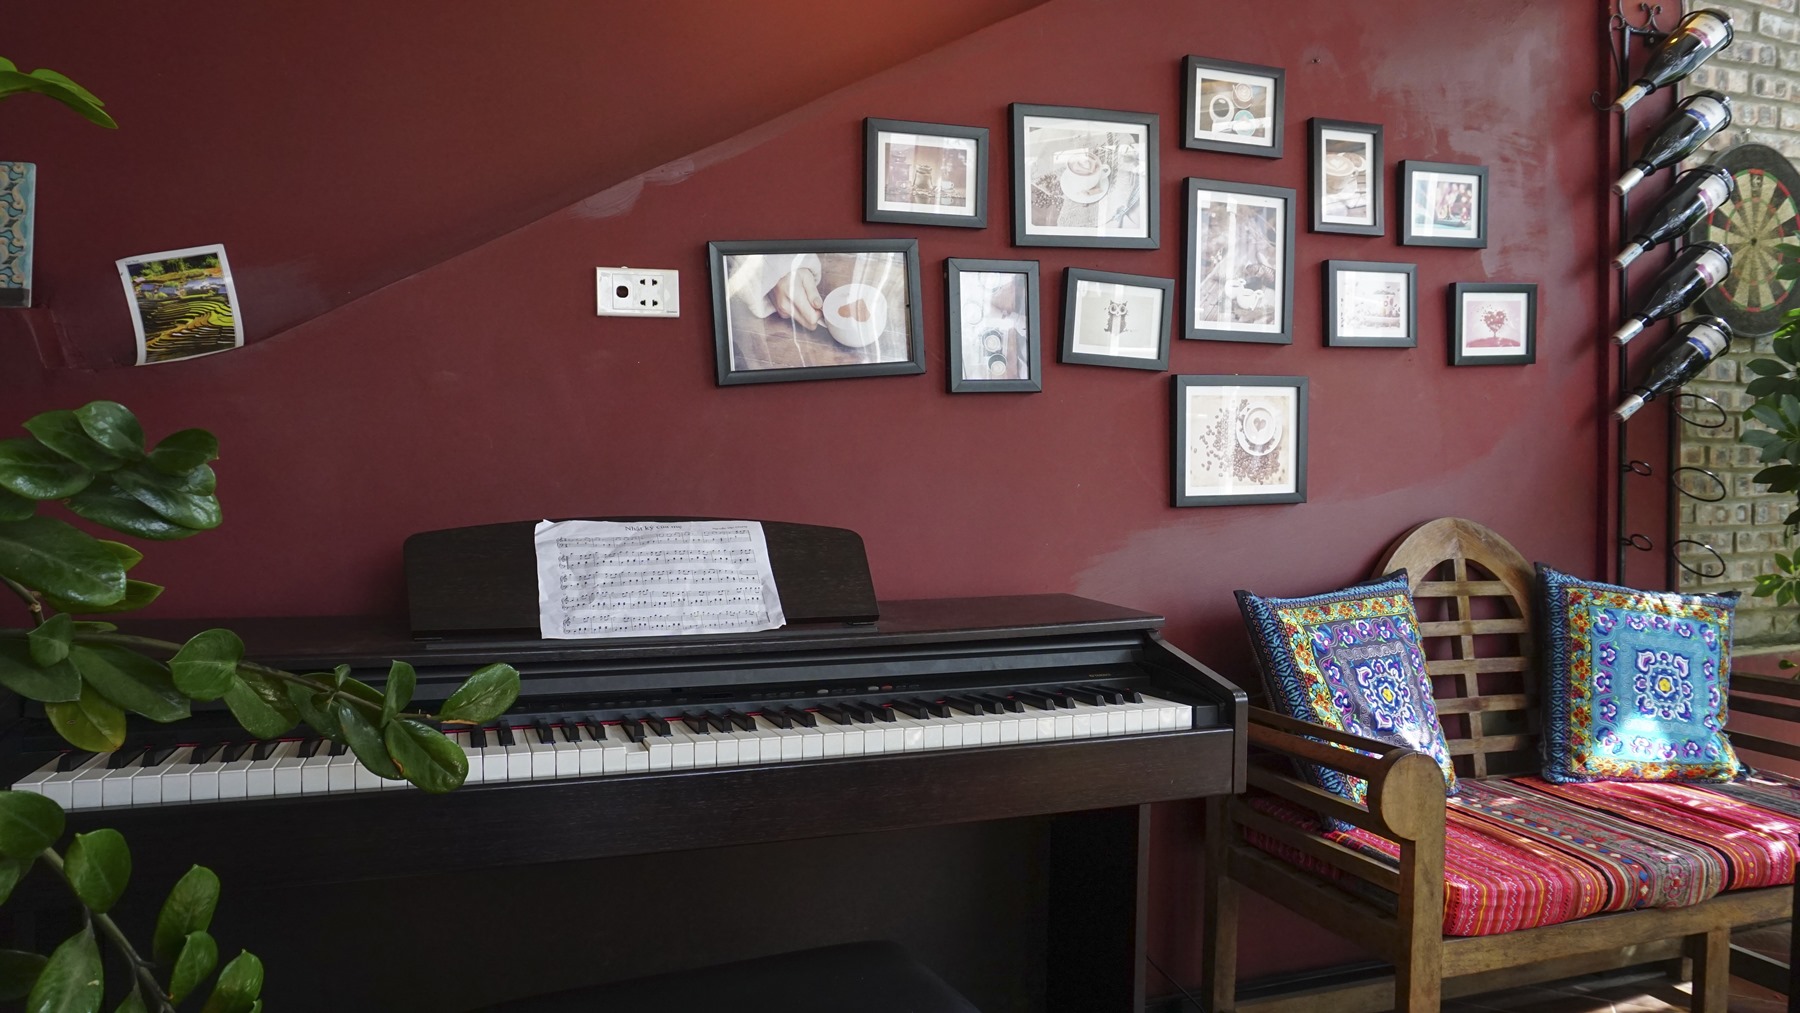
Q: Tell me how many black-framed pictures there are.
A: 12